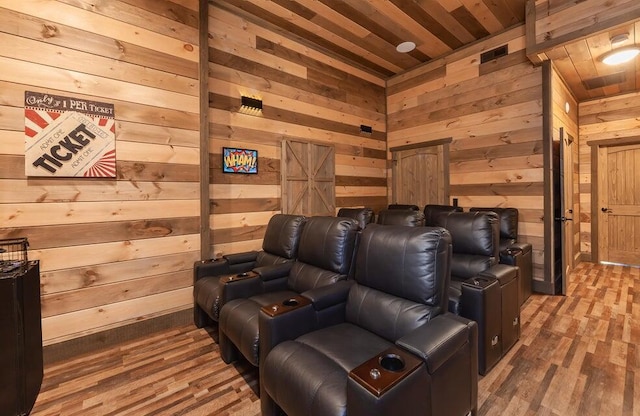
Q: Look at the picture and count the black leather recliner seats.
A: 9